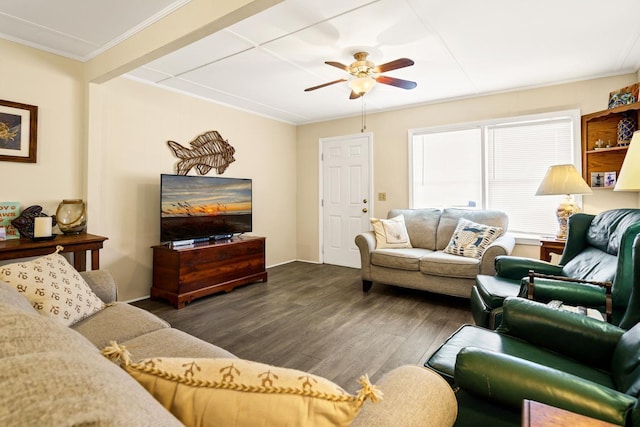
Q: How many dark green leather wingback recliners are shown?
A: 2